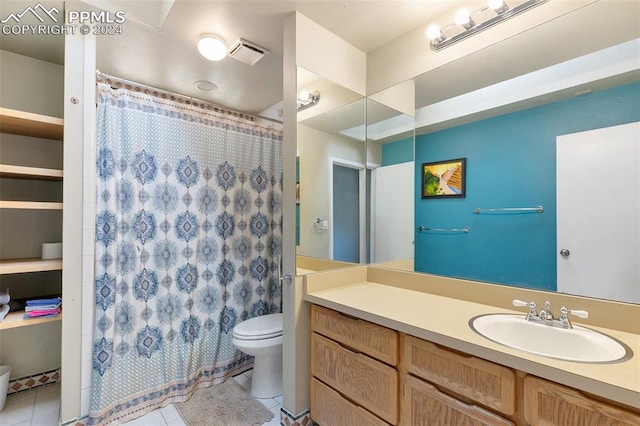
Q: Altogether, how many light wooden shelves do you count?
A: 5